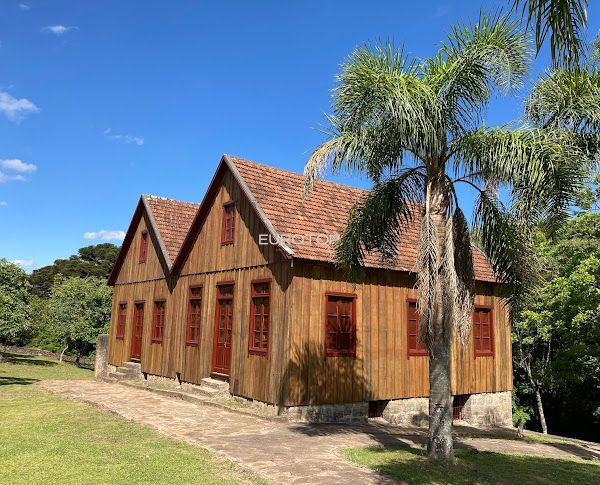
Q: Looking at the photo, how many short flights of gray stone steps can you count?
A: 2